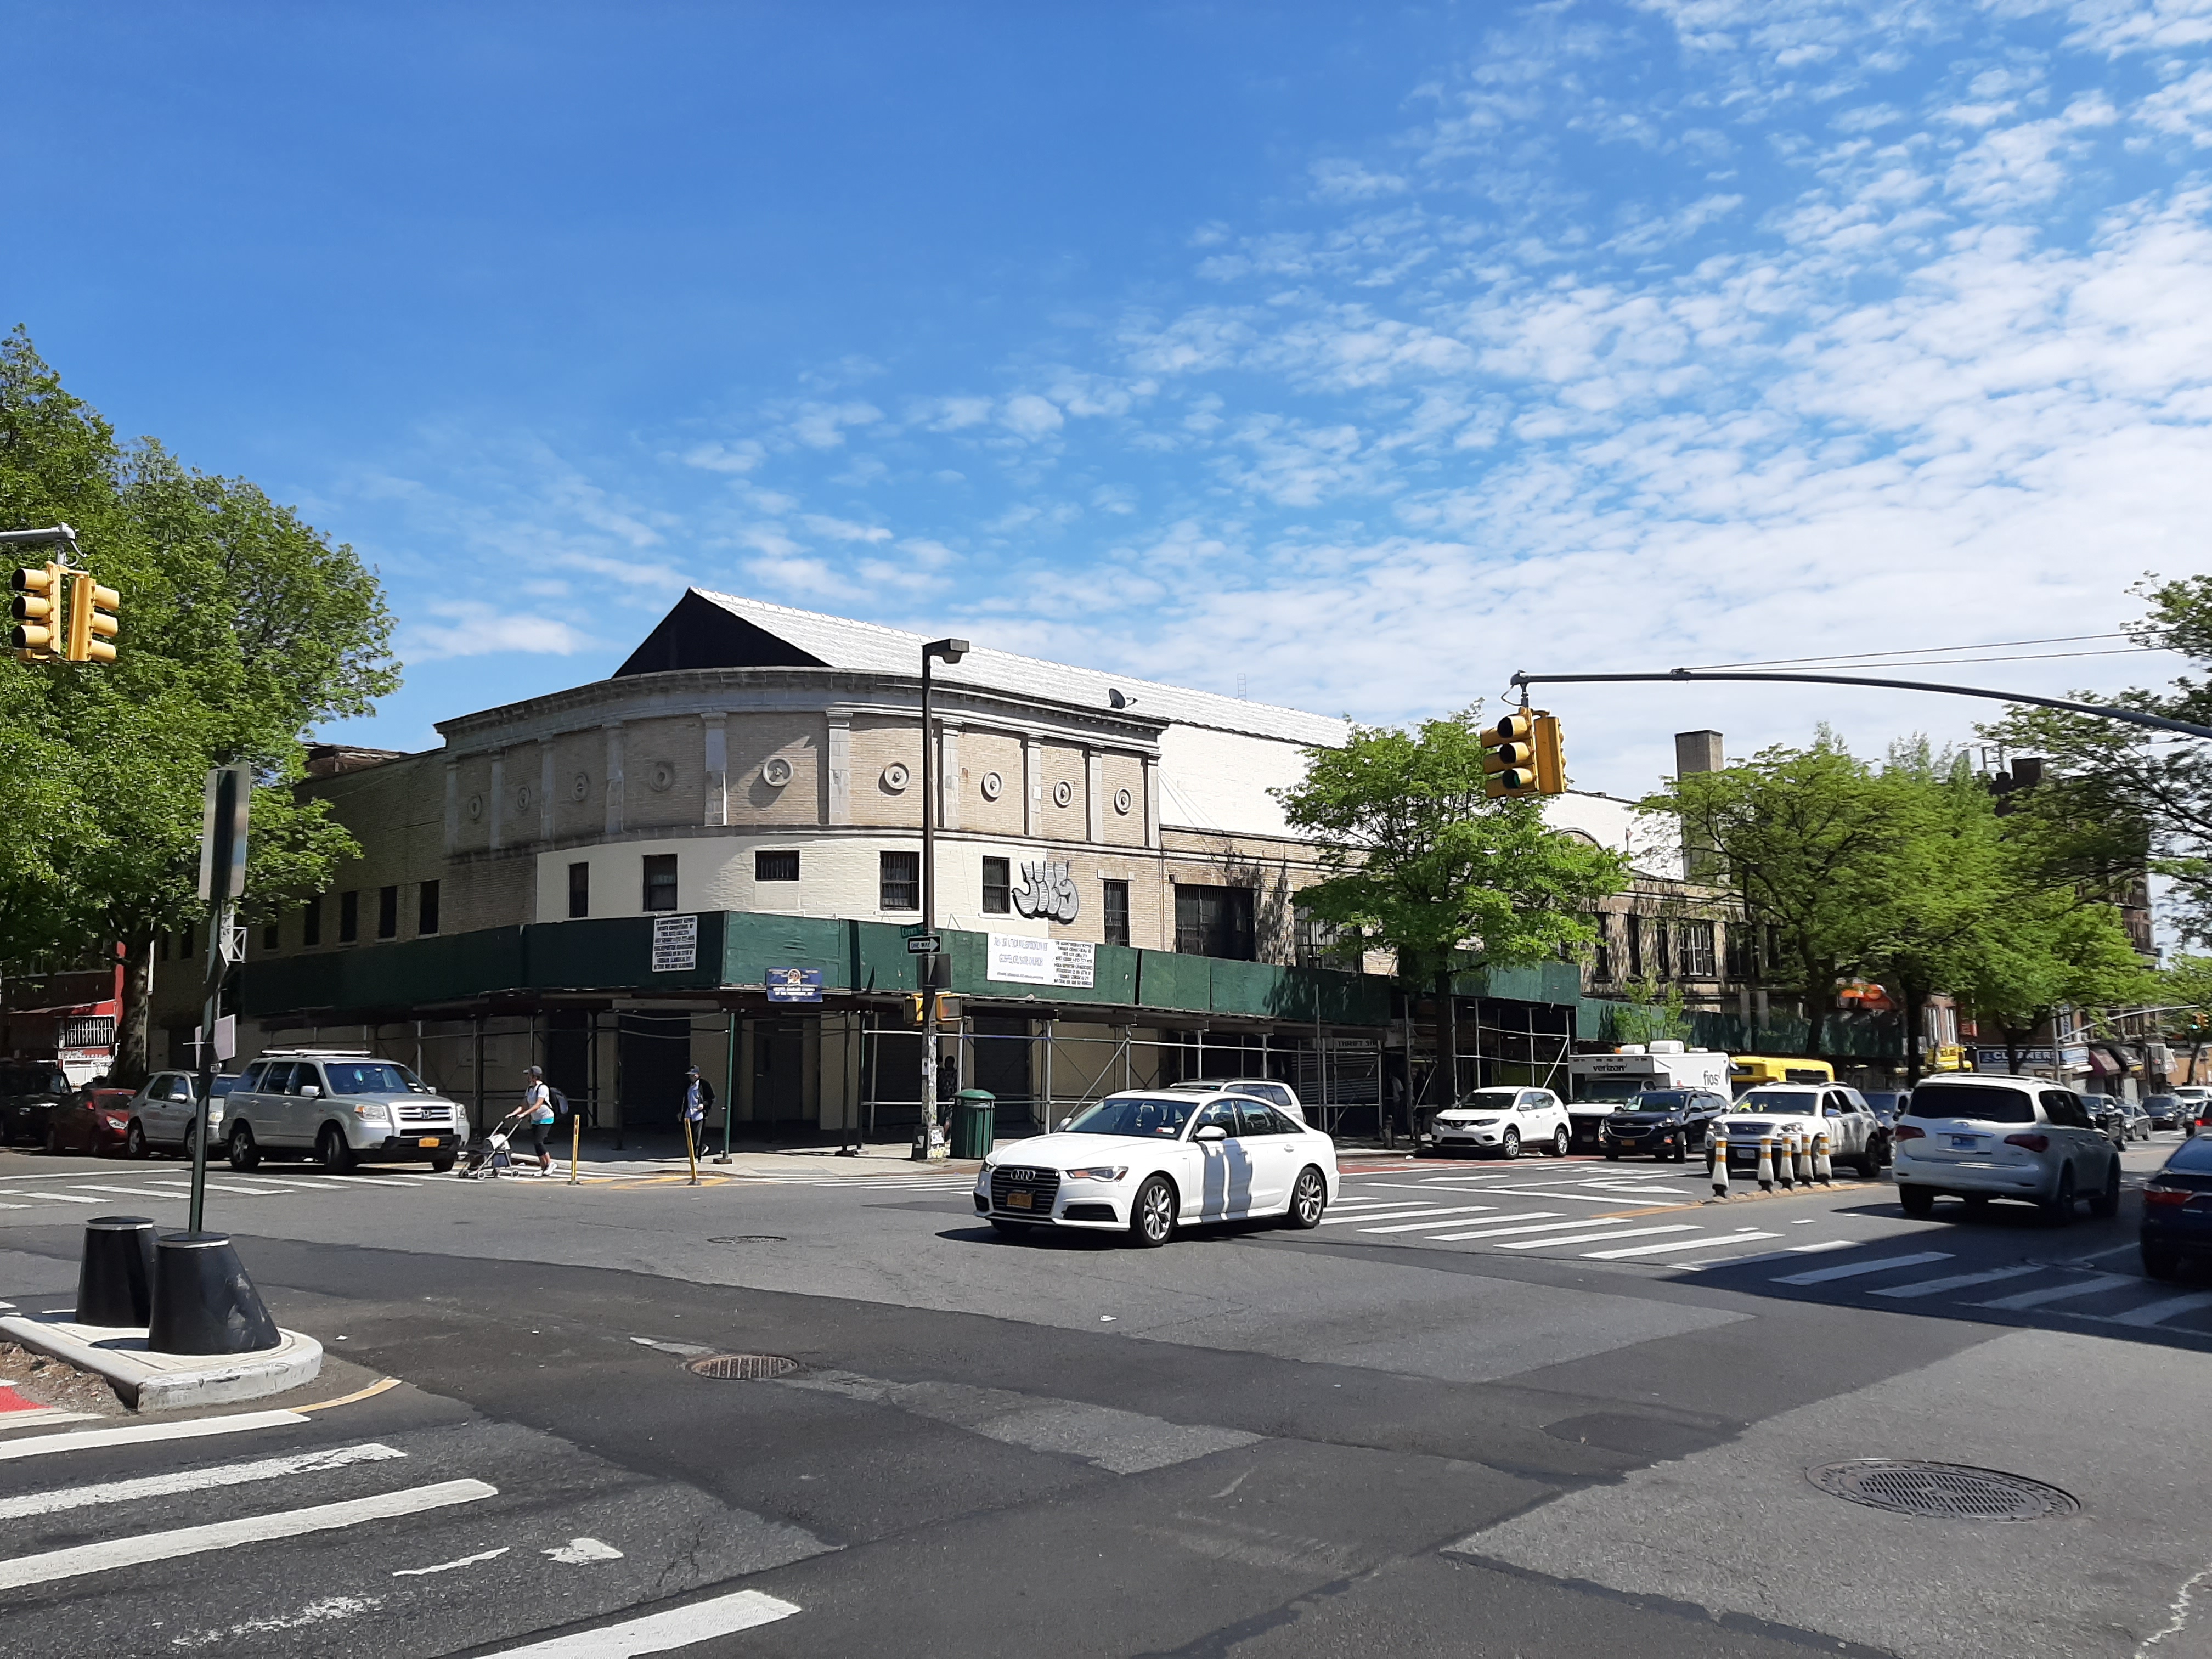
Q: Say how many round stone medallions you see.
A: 9